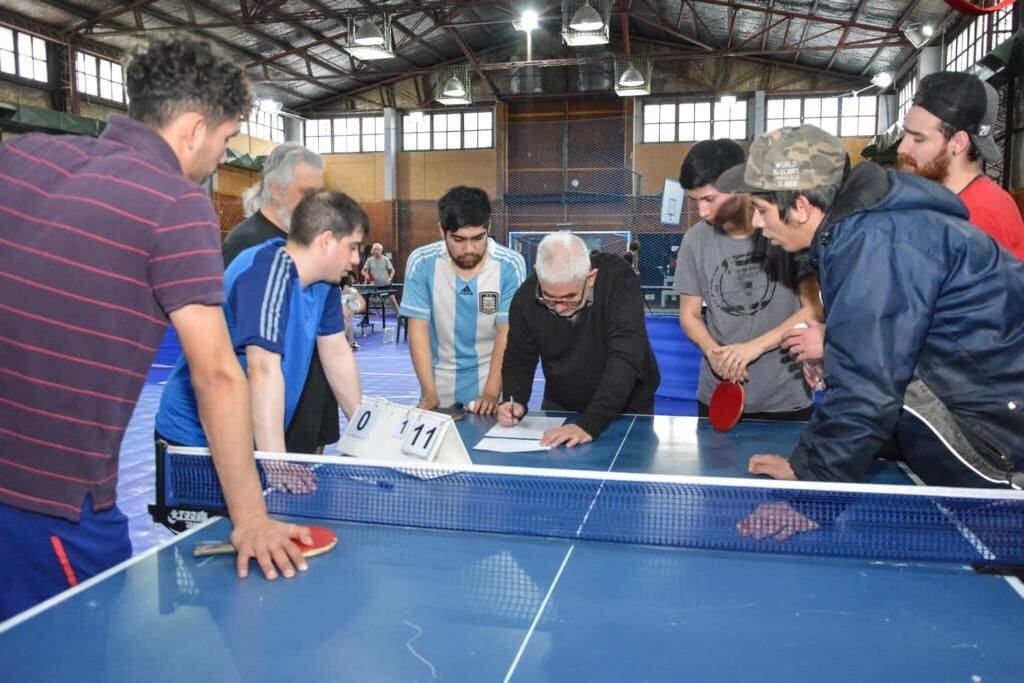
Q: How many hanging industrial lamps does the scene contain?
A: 4